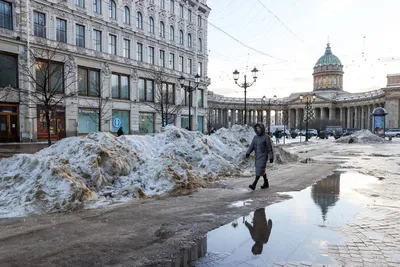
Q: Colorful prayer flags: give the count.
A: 0